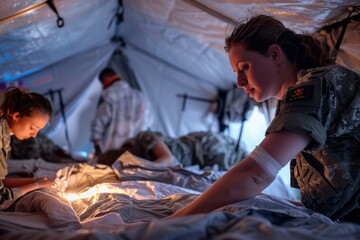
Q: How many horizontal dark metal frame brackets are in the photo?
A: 2